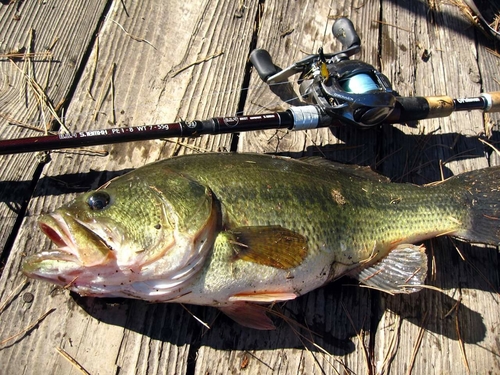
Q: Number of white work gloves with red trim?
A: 0